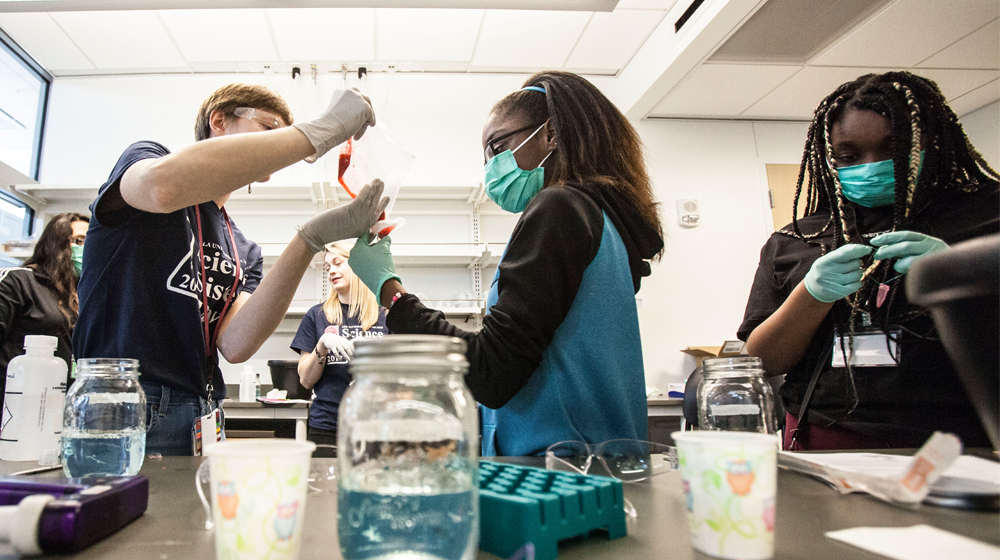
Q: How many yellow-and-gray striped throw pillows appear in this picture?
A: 0